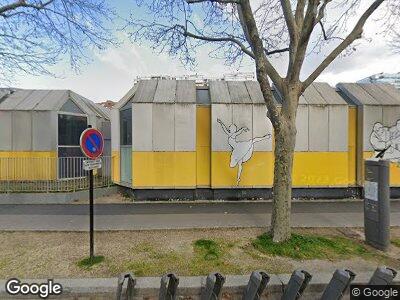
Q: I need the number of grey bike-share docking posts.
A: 7